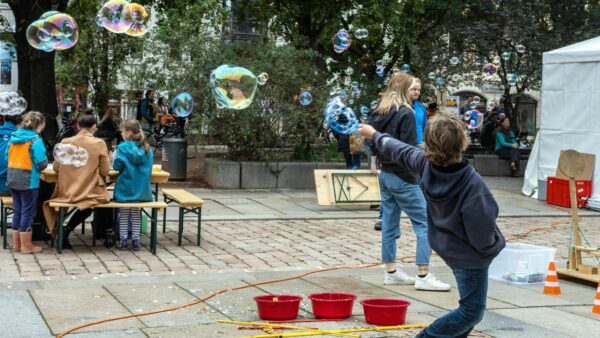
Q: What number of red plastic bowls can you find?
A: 3